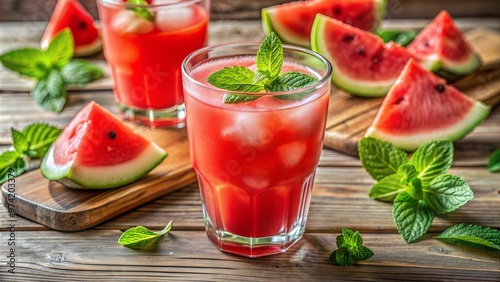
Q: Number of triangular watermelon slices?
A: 4